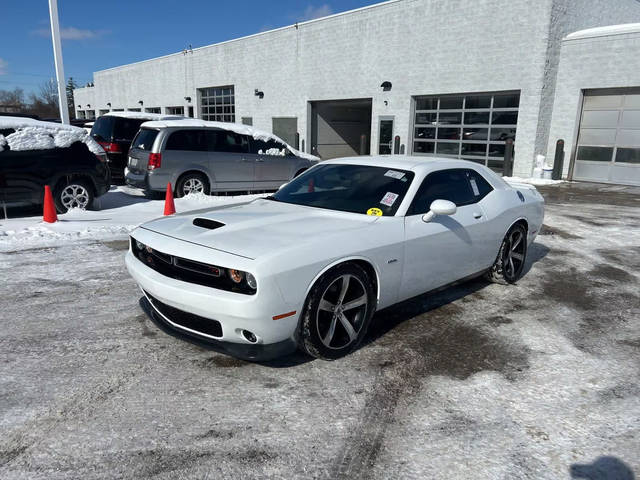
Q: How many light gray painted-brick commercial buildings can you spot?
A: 1